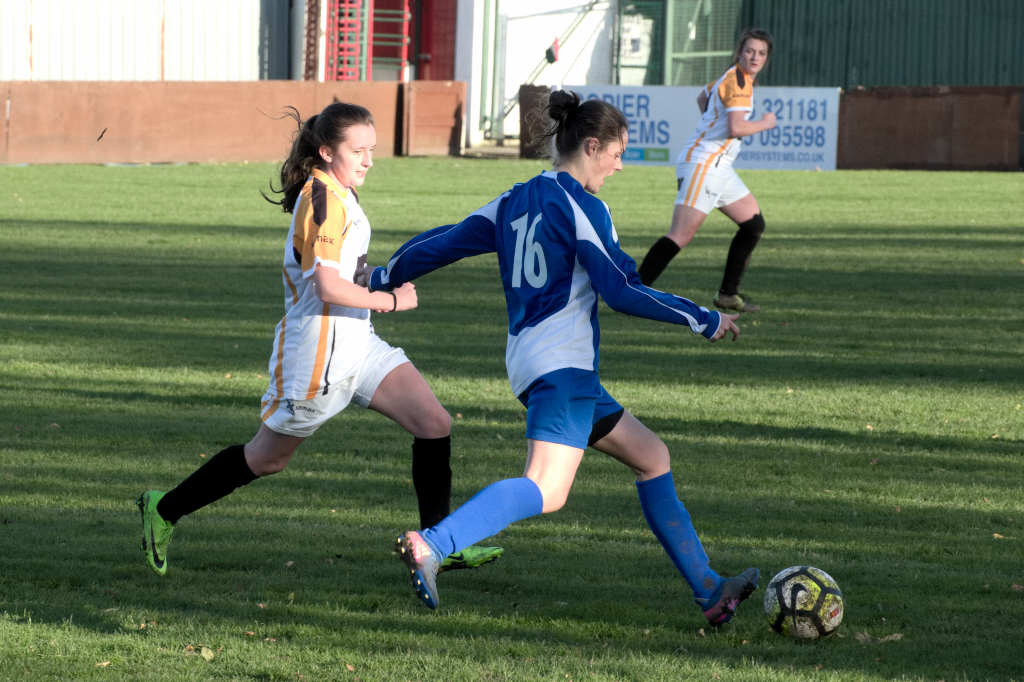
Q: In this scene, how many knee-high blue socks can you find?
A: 2